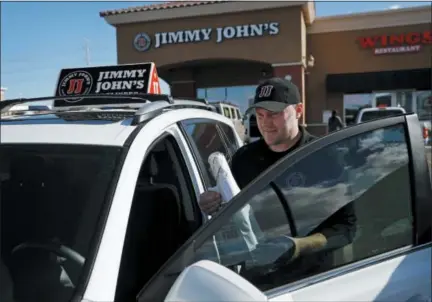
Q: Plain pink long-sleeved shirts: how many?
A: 0